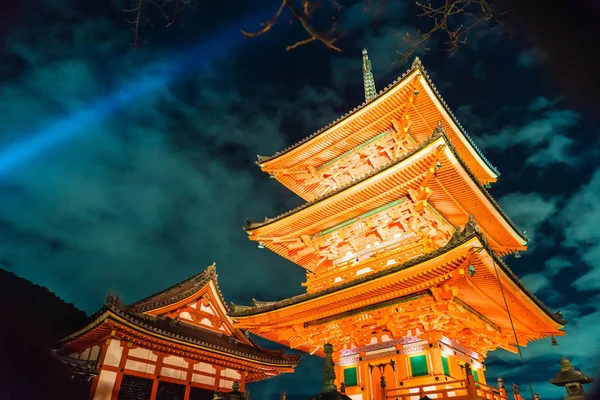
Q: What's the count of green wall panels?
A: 4